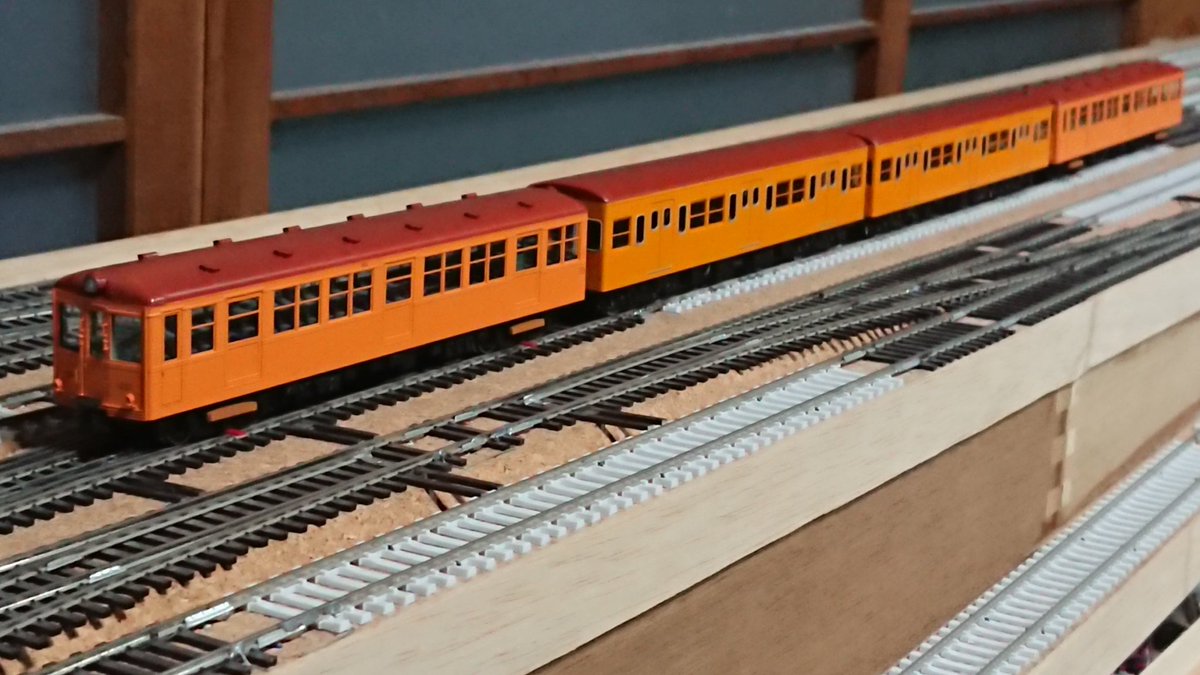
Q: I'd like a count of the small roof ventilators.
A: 12